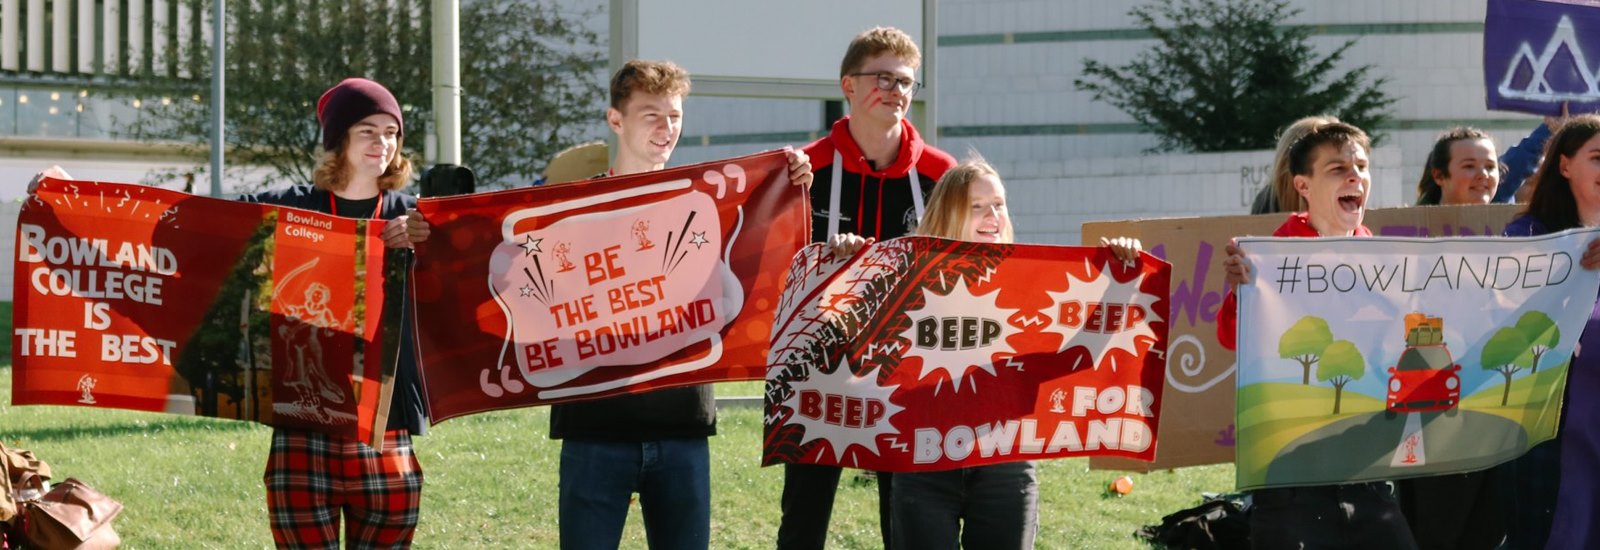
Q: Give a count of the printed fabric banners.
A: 4